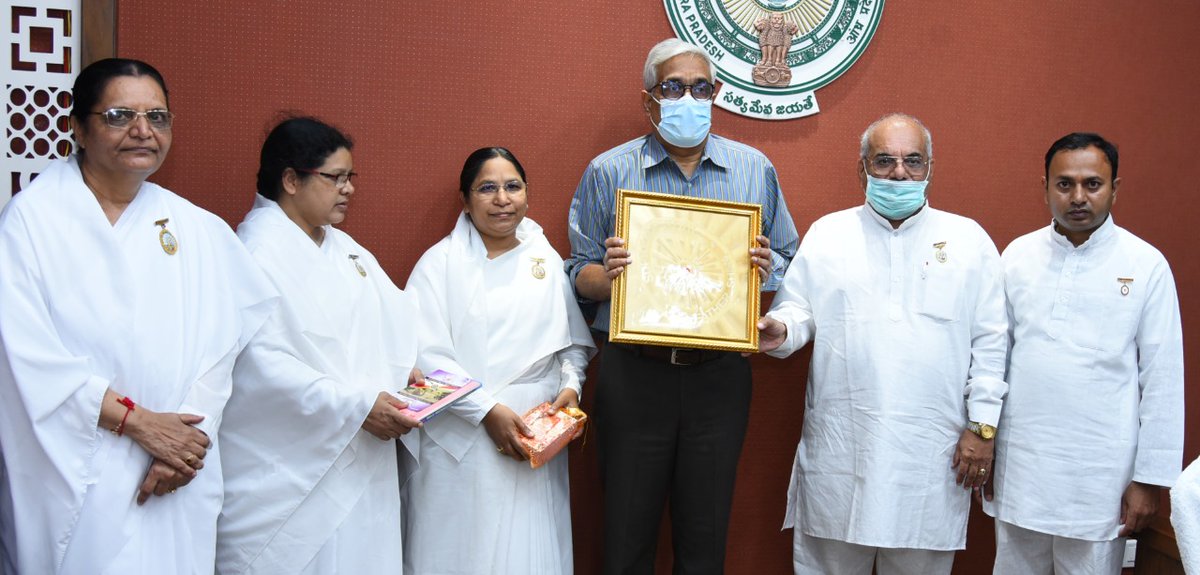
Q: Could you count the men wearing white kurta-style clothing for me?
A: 2